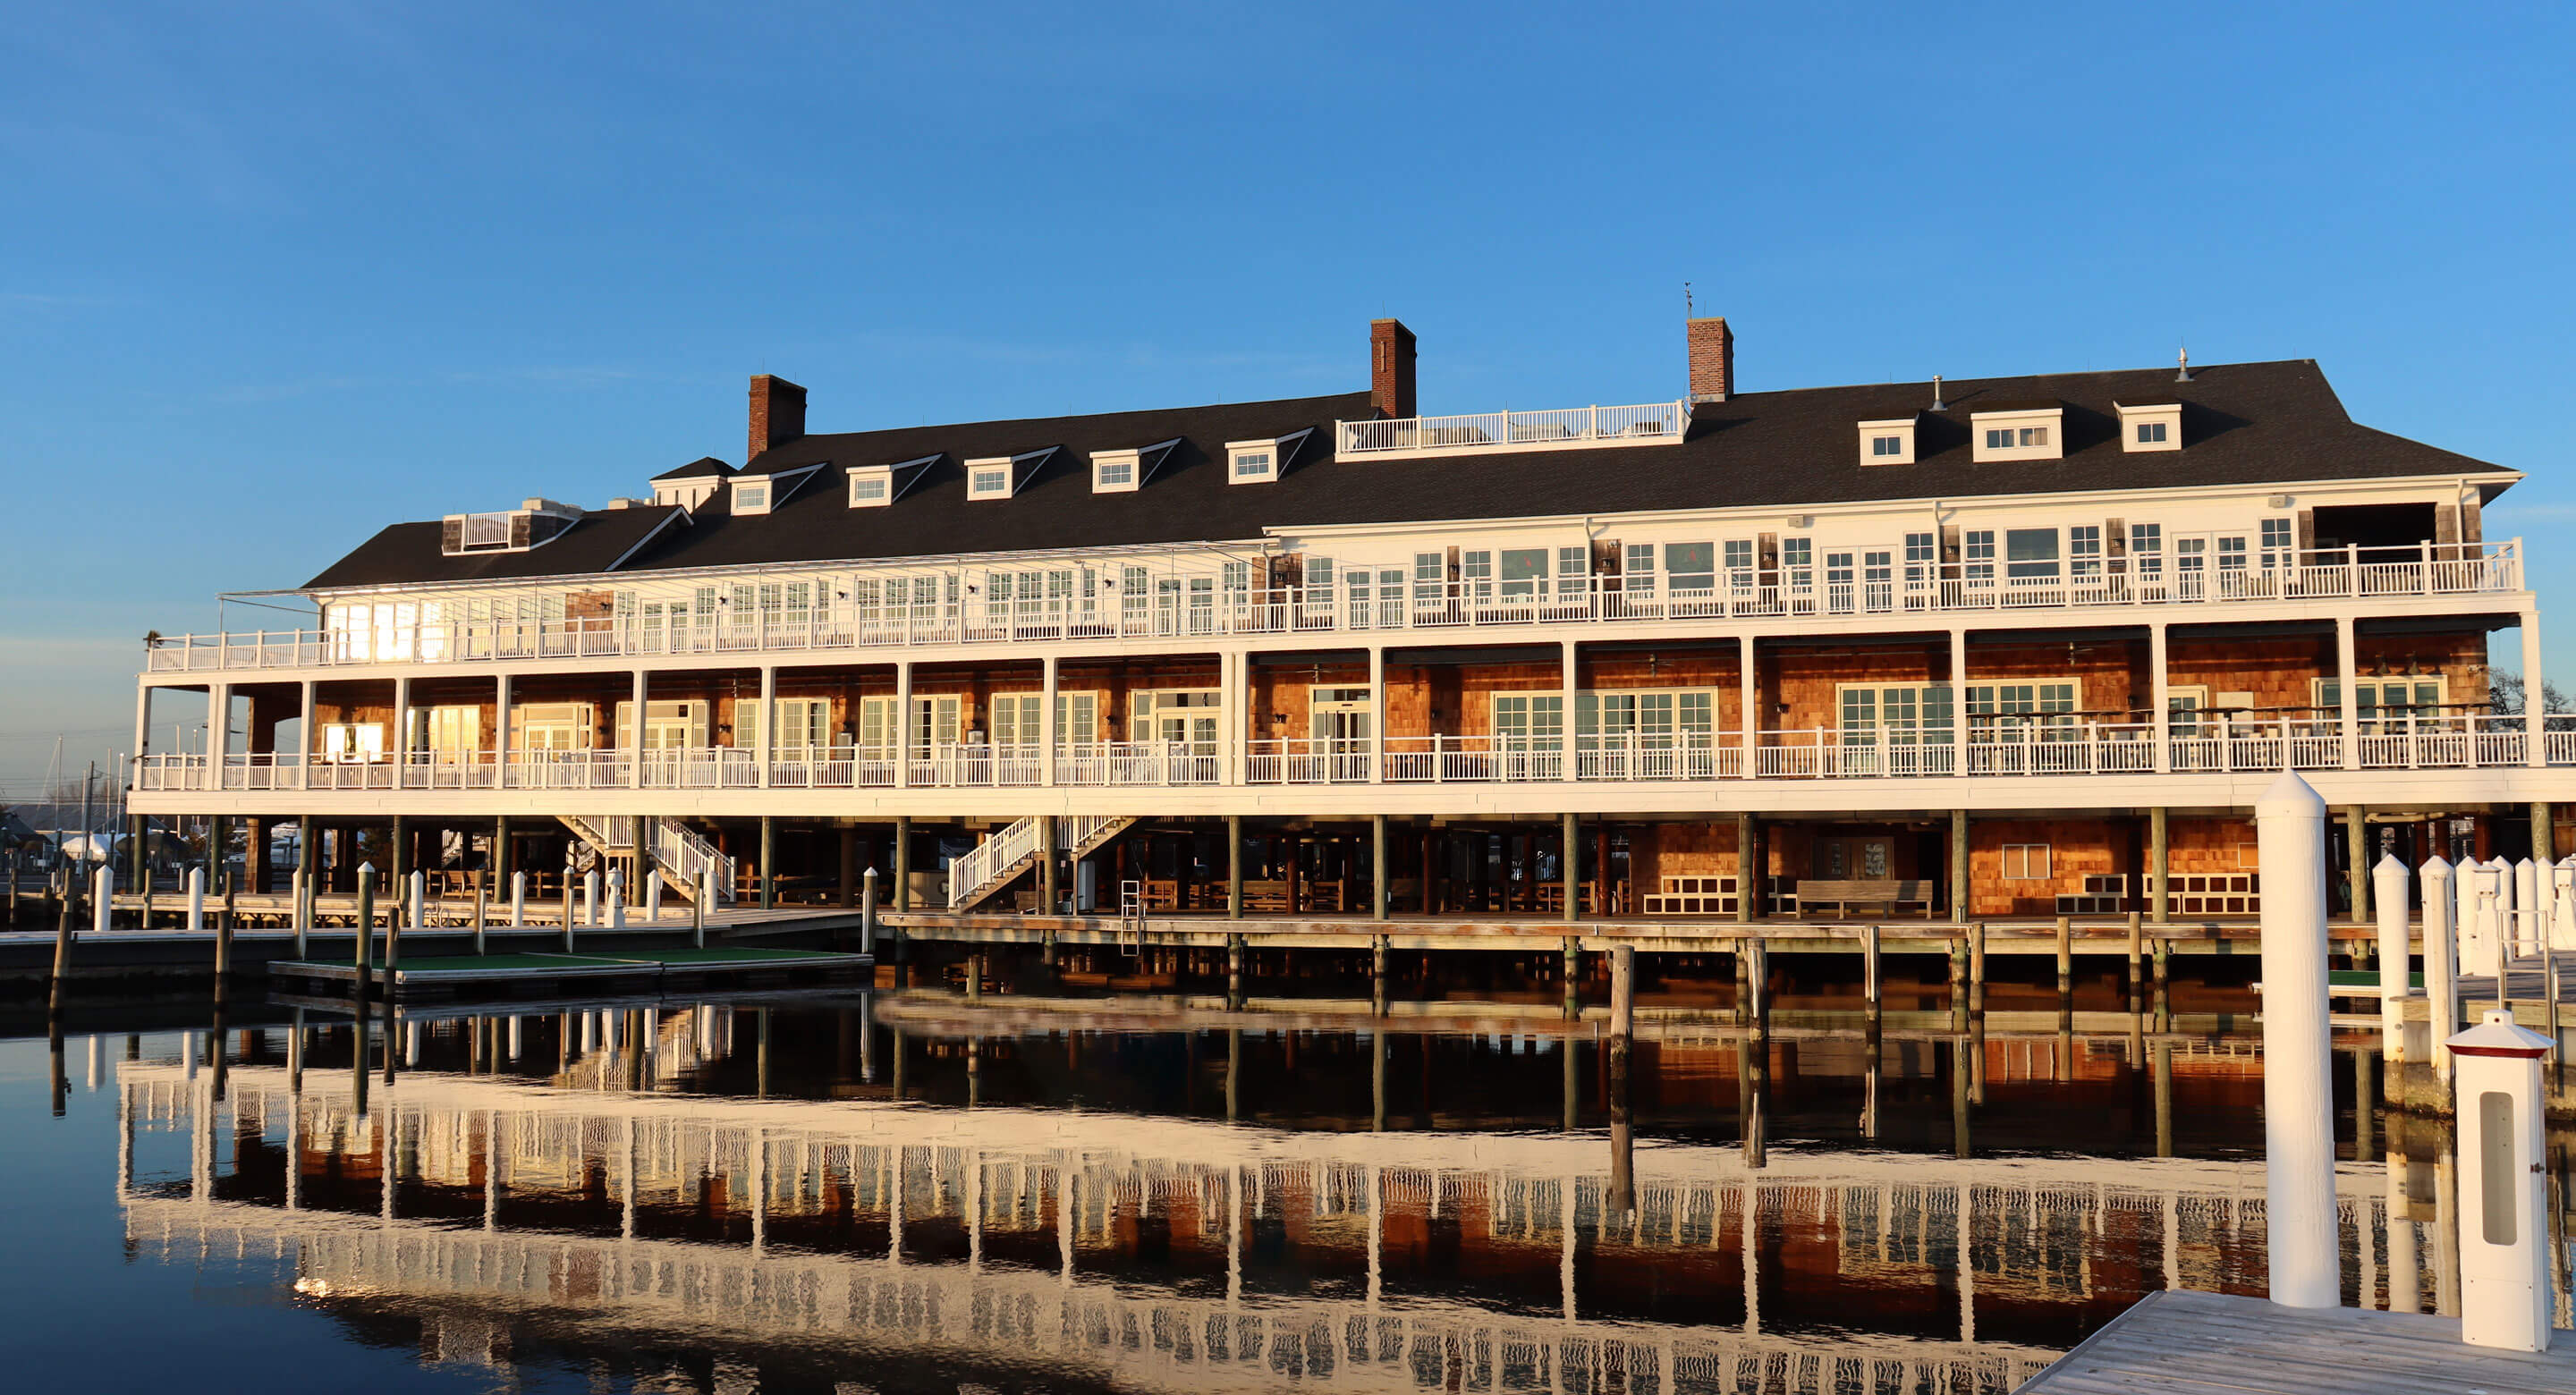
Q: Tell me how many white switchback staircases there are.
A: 2